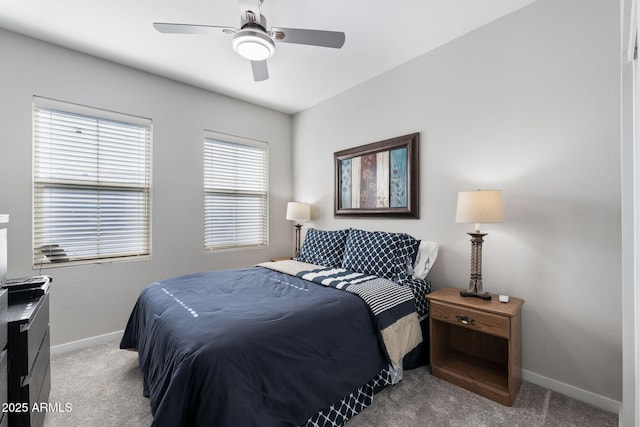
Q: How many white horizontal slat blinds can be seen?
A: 2